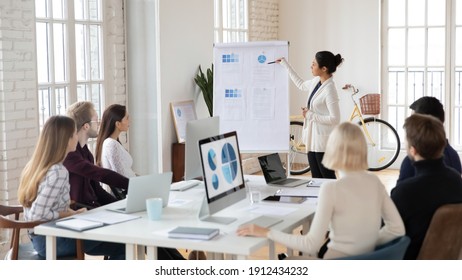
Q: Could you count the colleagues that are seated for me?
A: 6